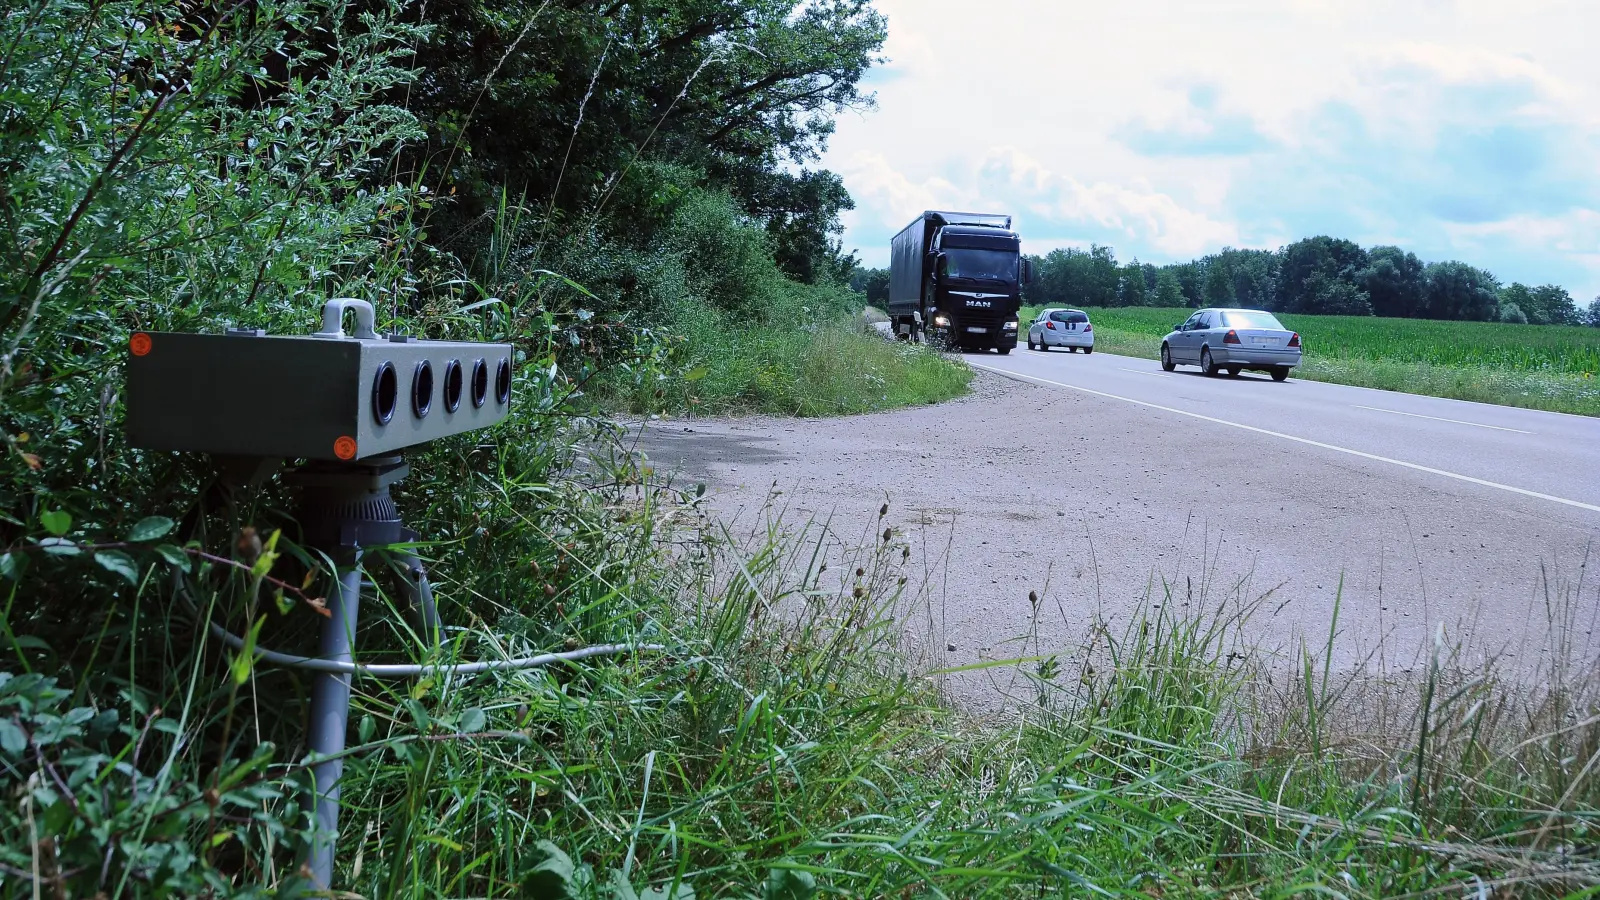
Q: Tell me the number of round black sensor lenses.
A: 5